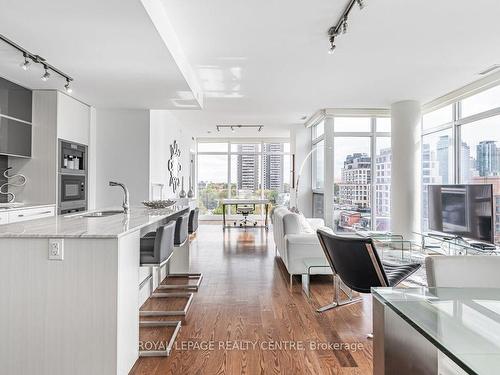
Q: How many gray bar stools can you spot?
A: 3